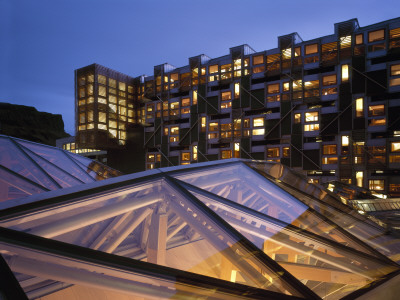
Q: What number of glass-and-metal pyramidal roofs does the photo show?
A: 2